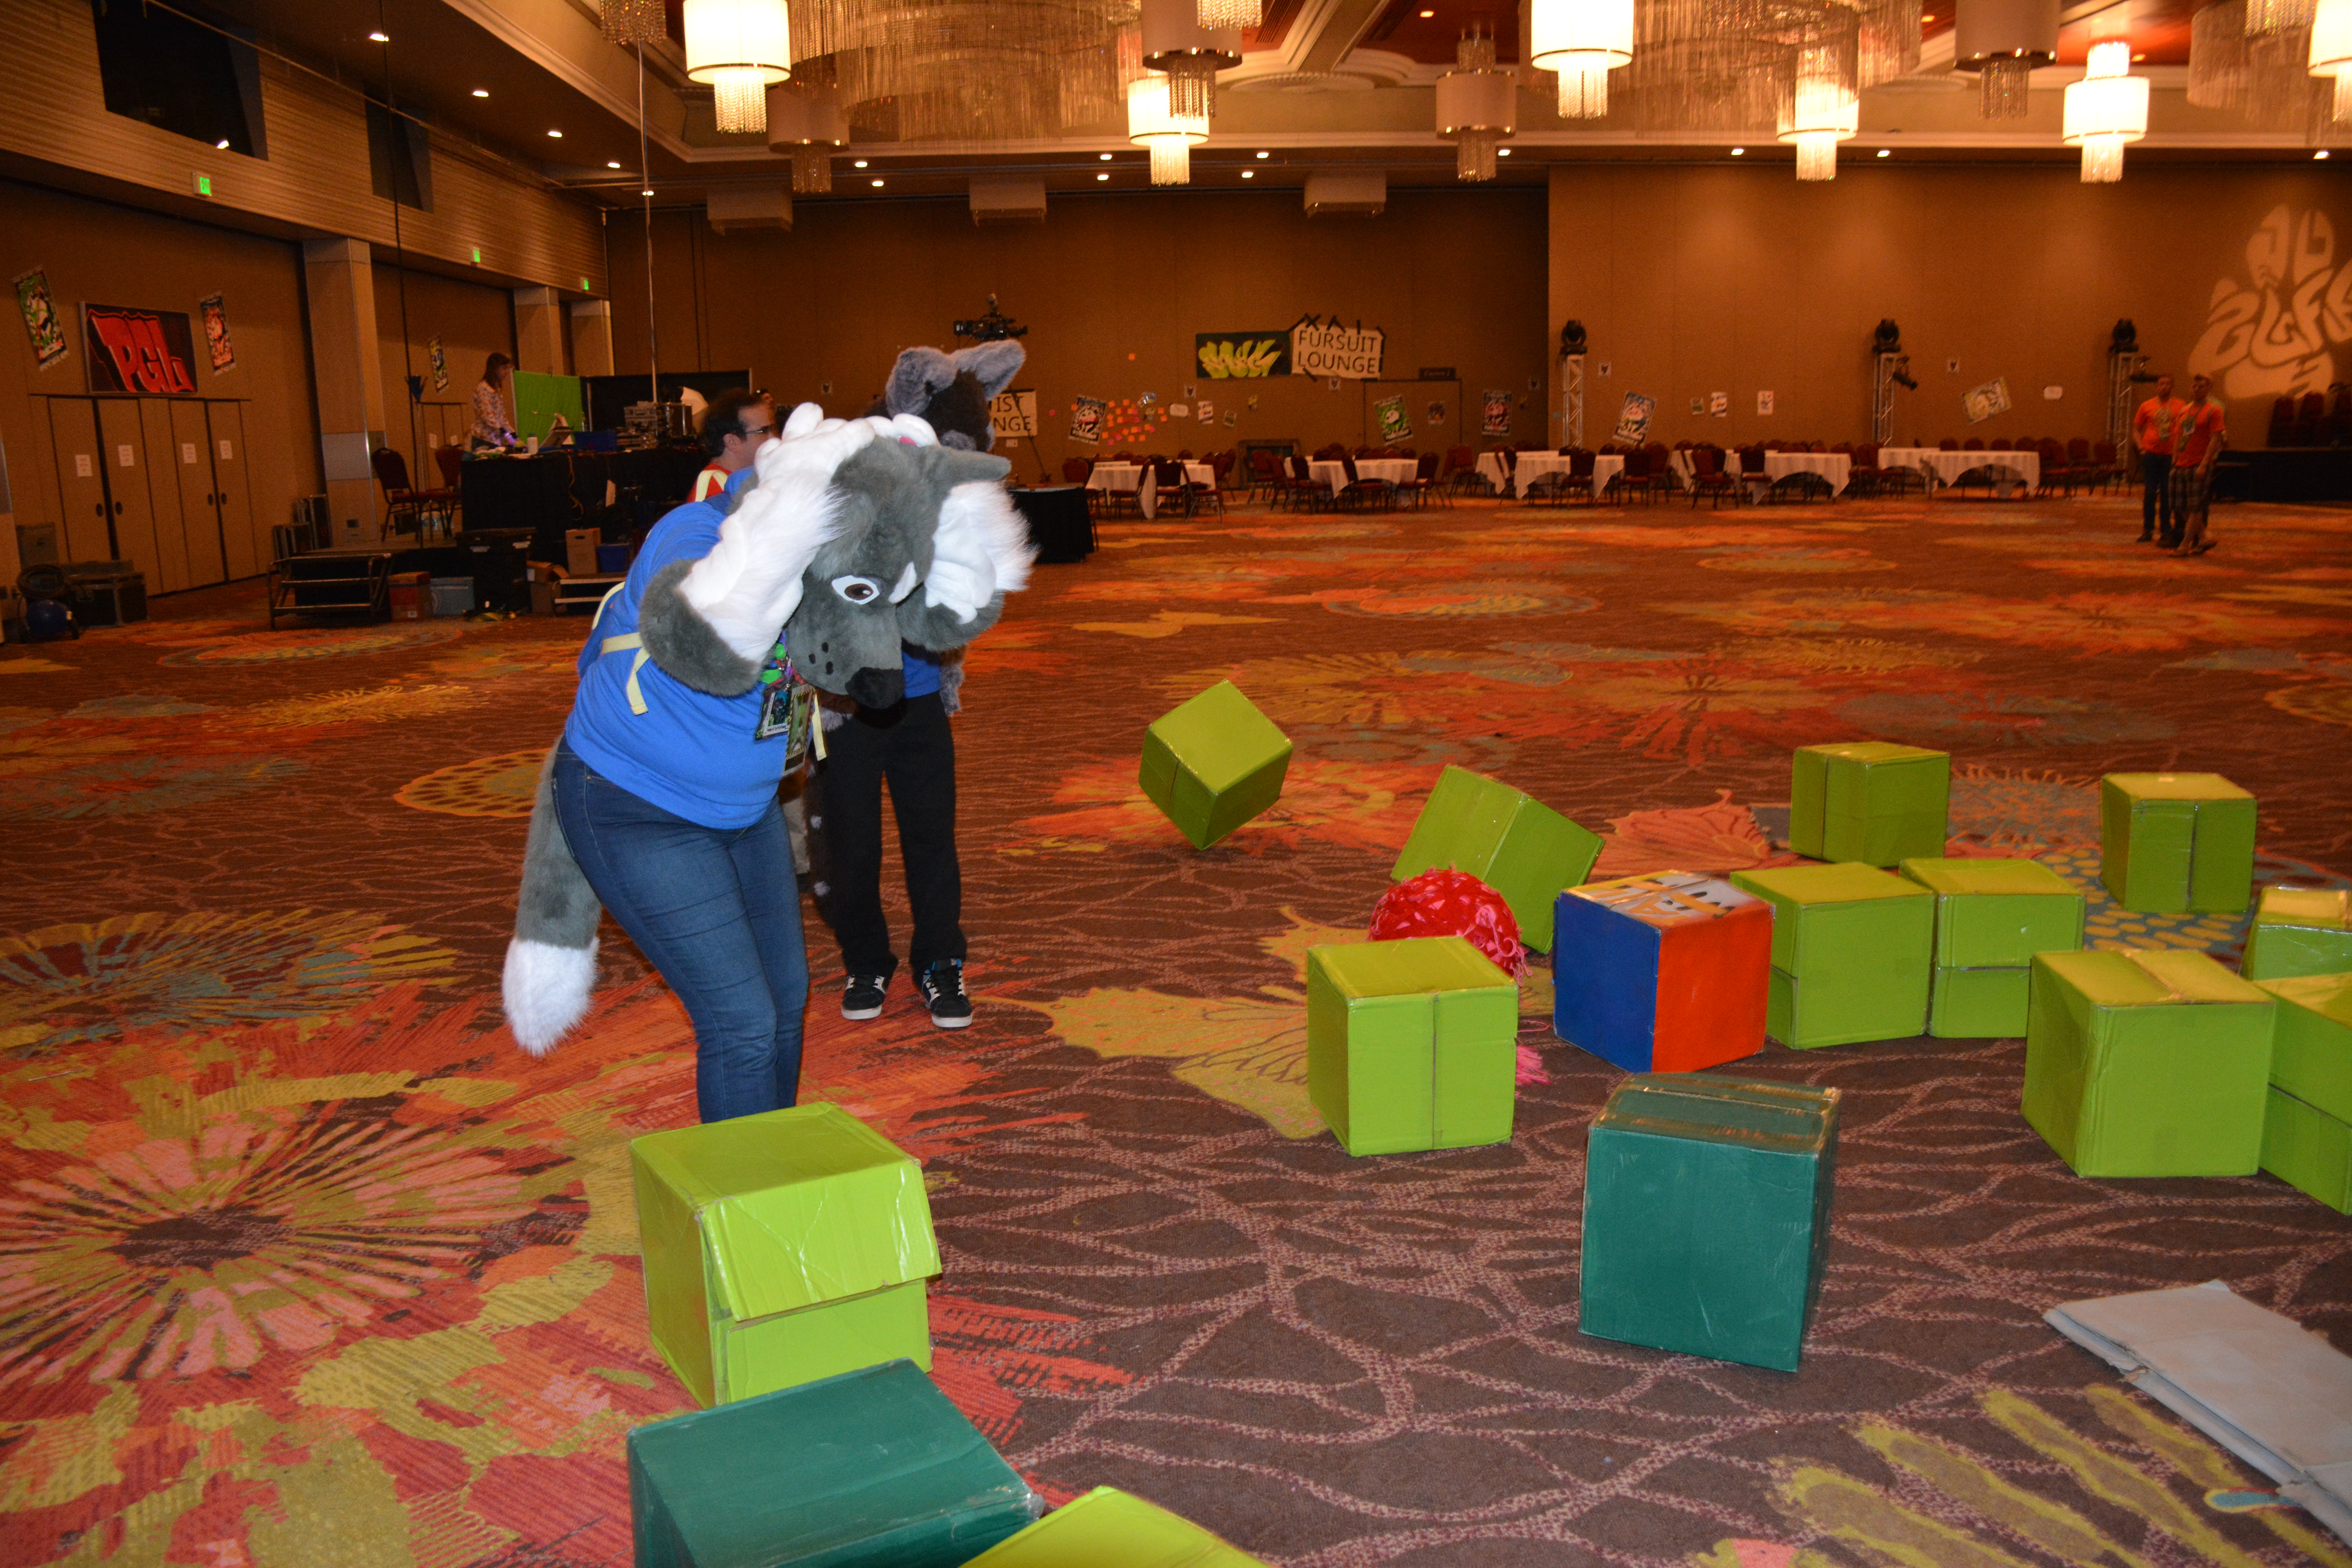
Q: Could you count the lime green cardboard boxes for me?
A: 12